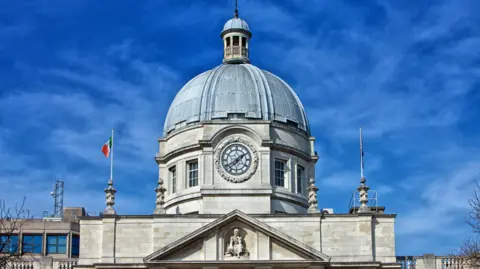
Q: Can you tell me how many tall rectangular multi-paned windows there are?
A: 4